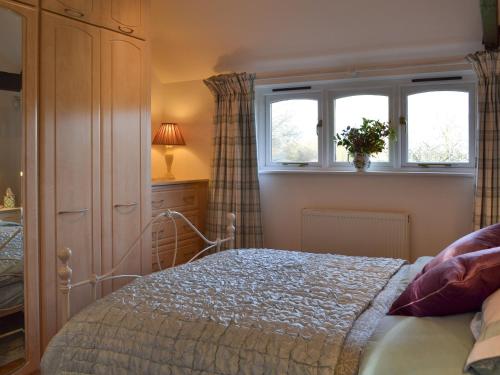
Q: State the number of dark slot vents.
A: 2